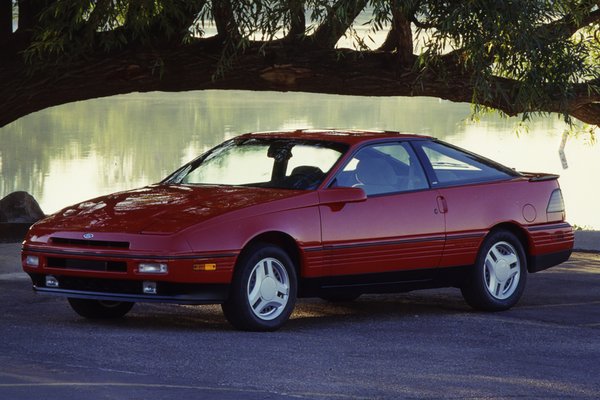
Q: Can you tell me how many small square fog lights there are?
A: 2